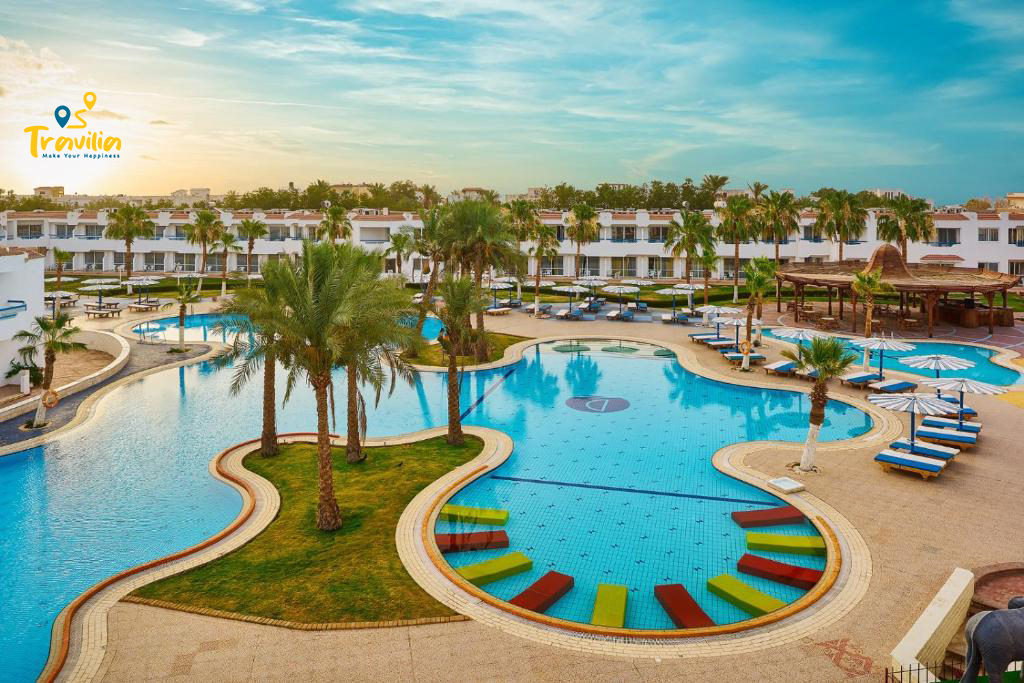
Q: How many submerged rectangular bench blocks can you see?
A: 10